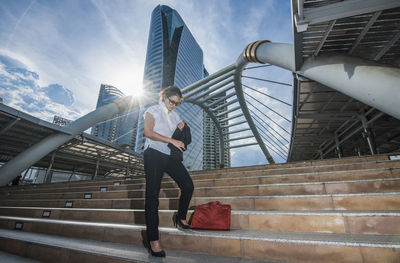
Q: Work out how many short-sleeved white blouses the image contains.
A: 1